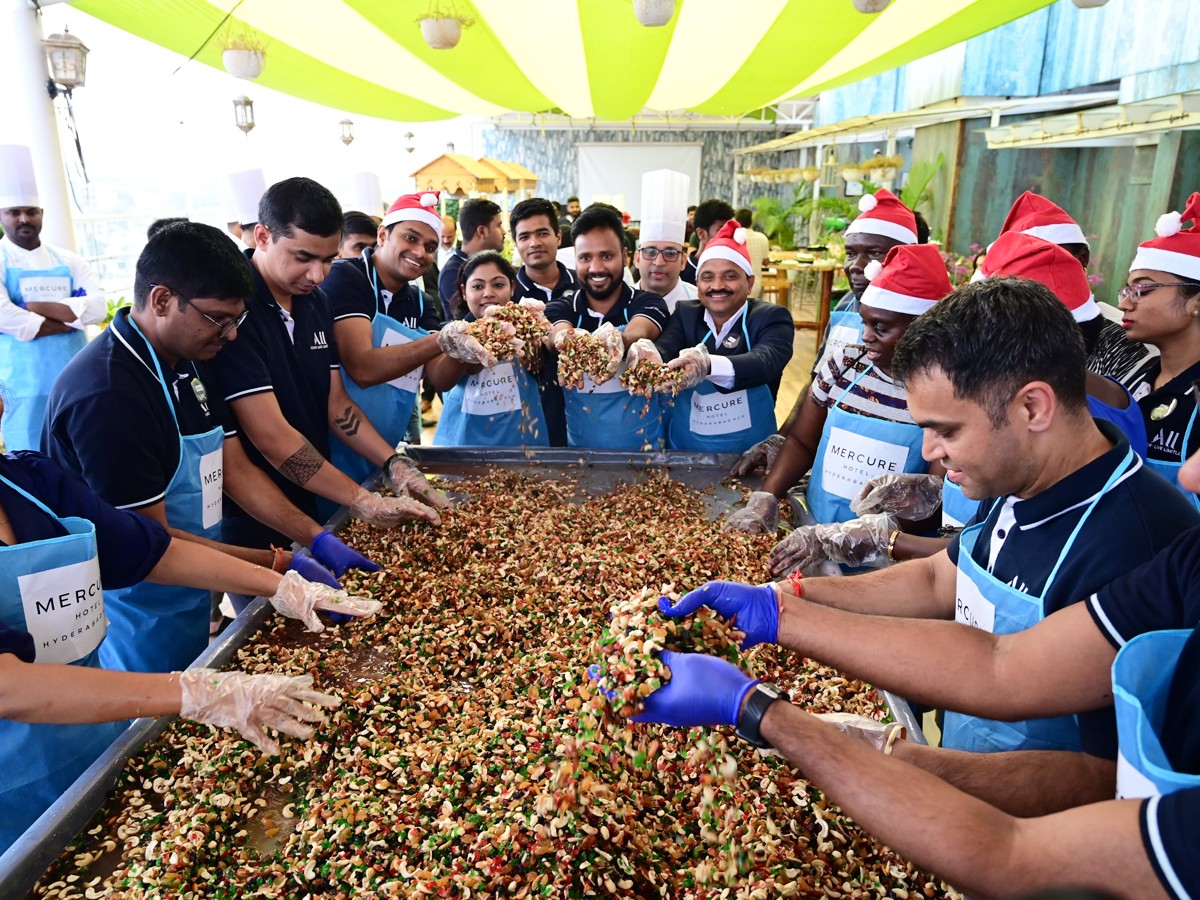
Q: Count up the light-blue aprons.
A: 13